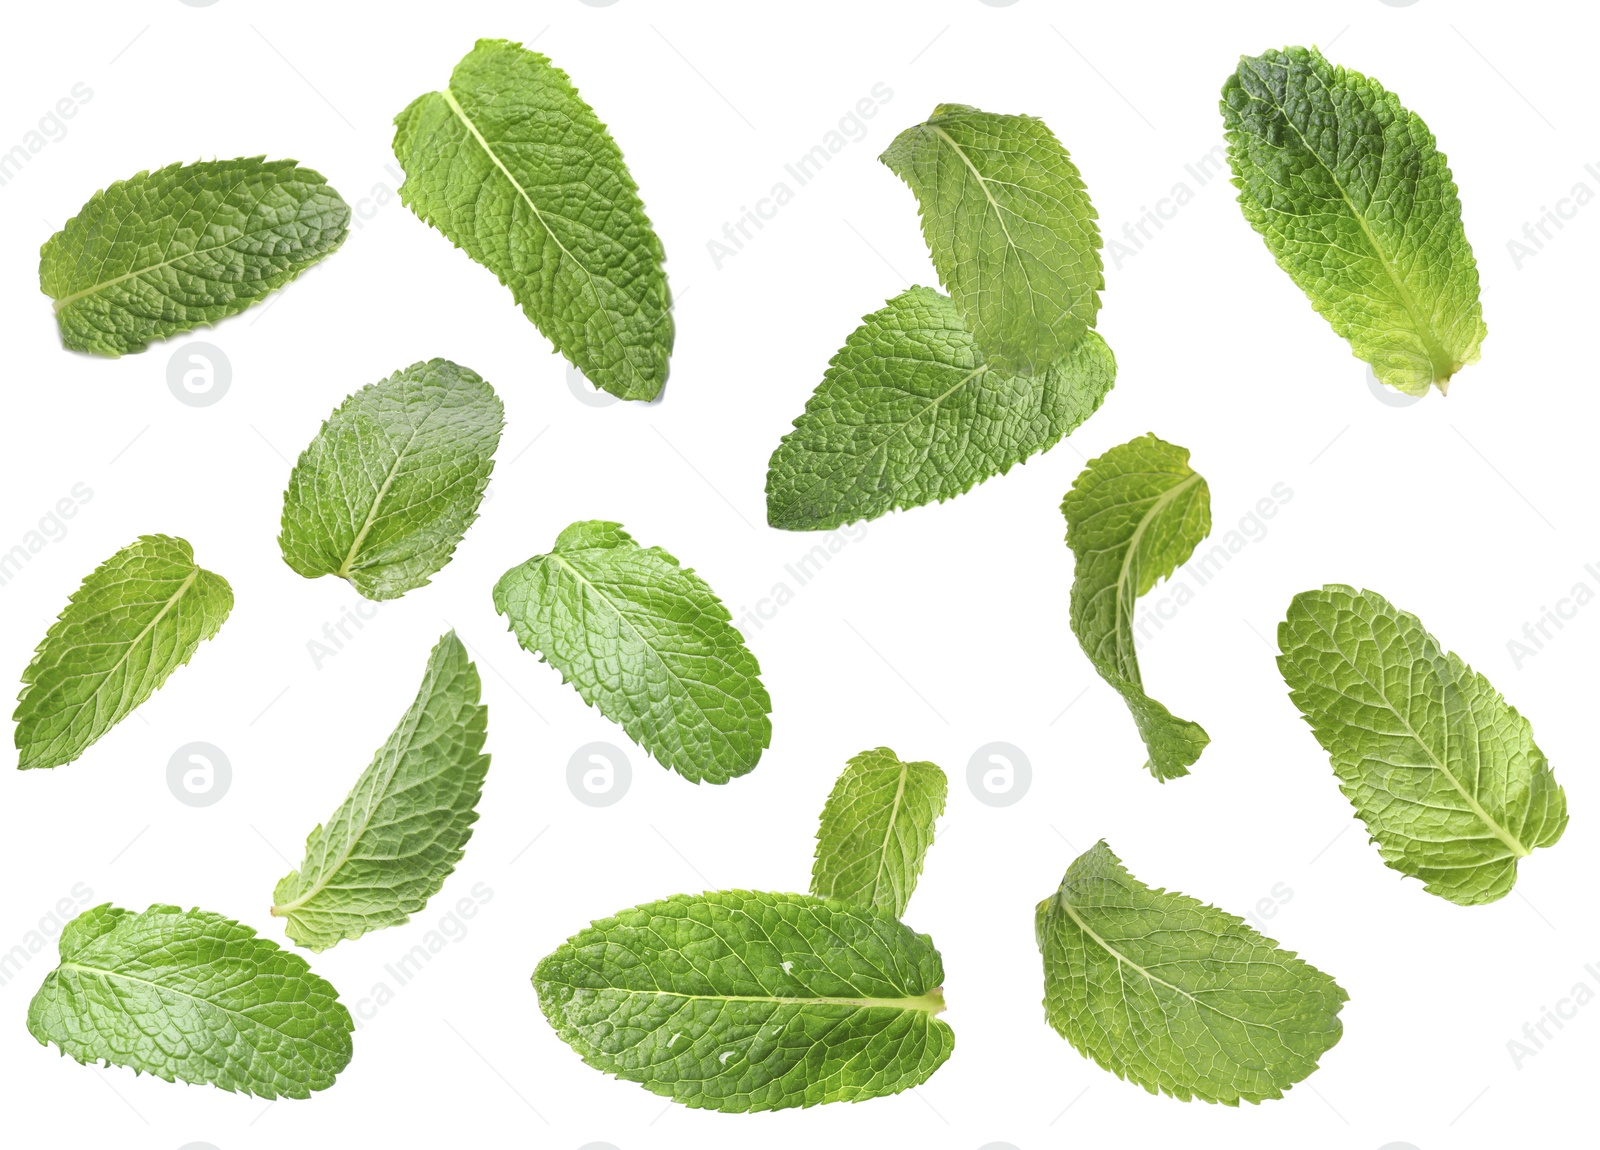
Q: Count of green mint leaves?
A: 15